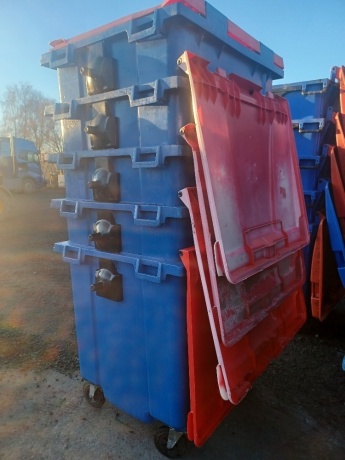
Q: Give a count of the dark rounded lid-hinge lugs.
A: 5